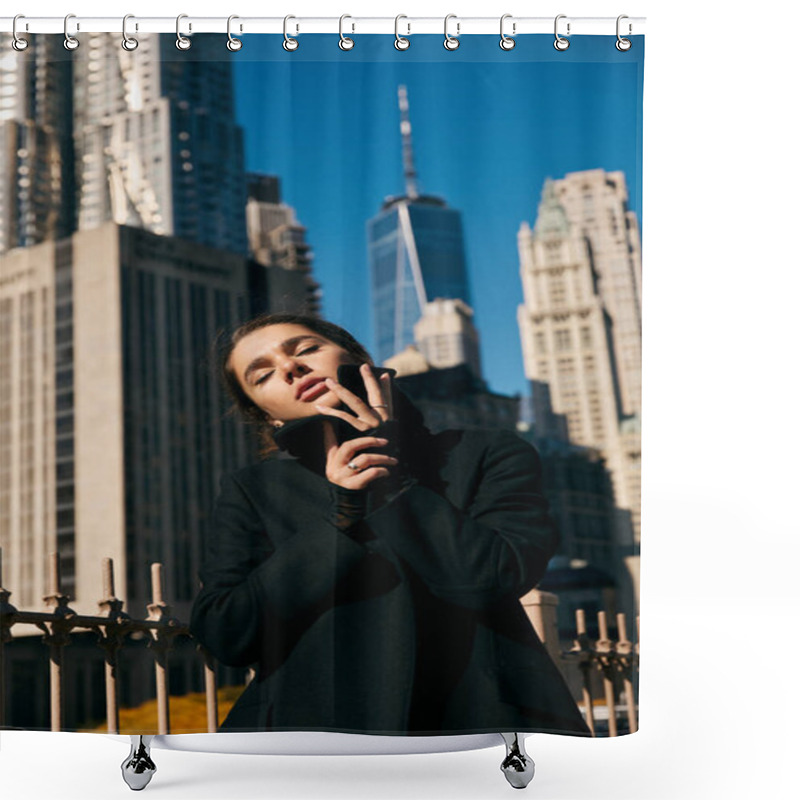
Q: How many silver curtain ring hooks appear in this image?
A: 12